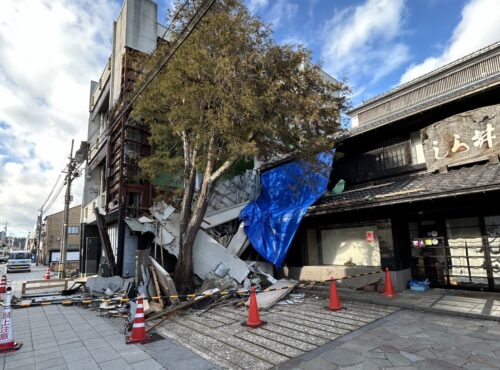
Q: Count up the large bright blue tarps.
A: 1